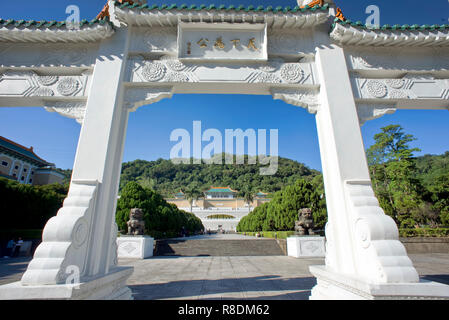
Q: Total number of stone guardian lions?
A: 2